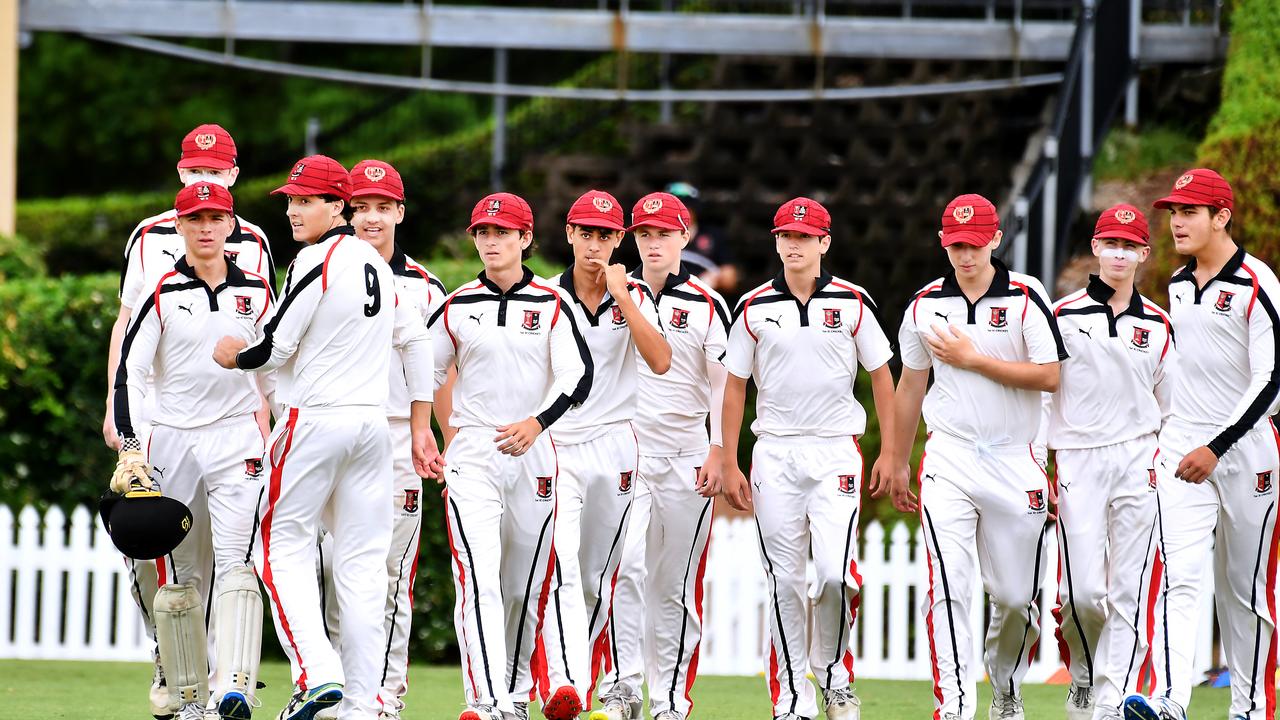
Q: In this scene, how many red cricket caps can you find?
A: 11